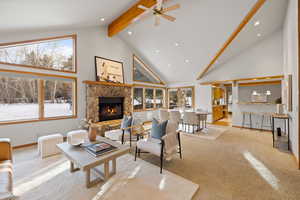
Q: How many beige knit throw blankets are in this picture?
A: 1